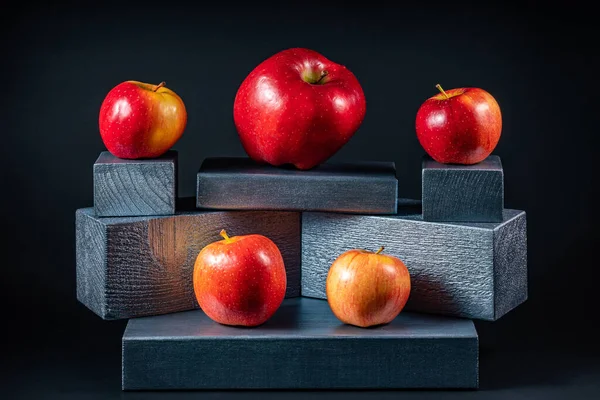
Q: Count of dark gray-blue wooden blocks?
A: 6